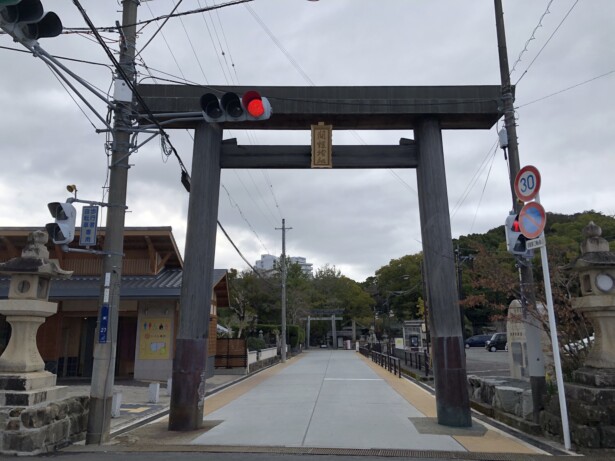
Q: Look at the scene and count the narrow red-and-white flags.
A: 0